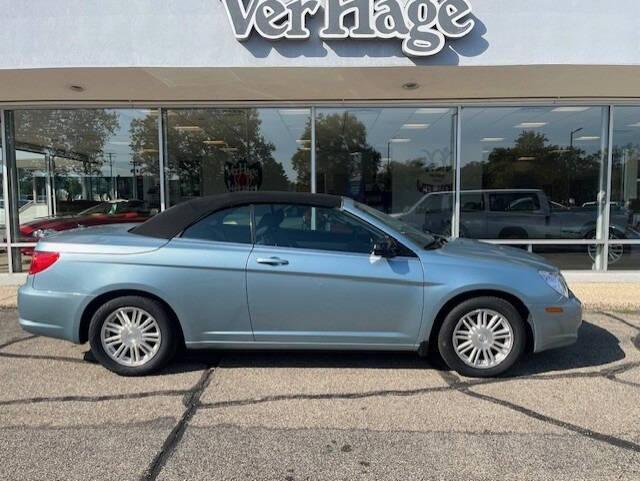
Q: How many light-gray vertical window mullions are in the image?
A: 5